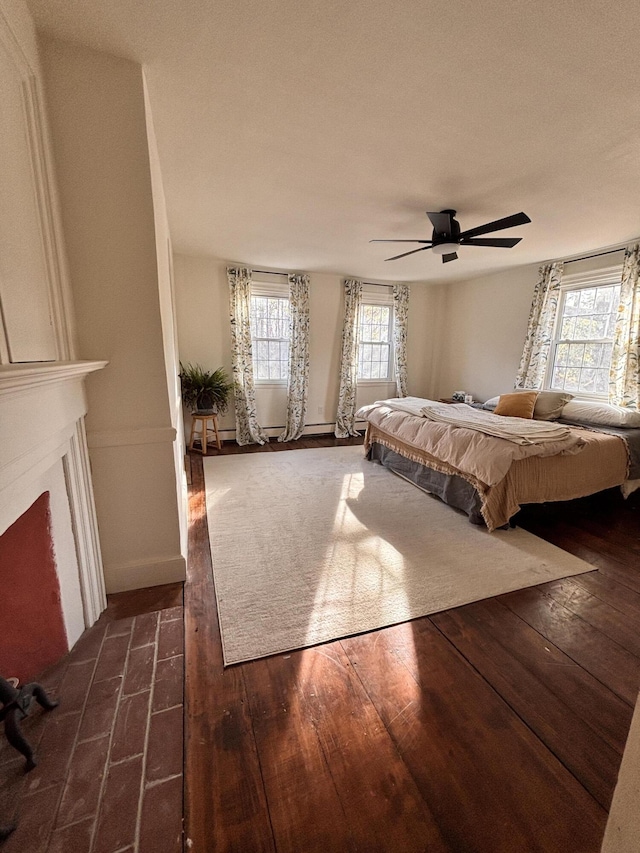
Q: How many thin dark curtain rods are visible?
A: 3